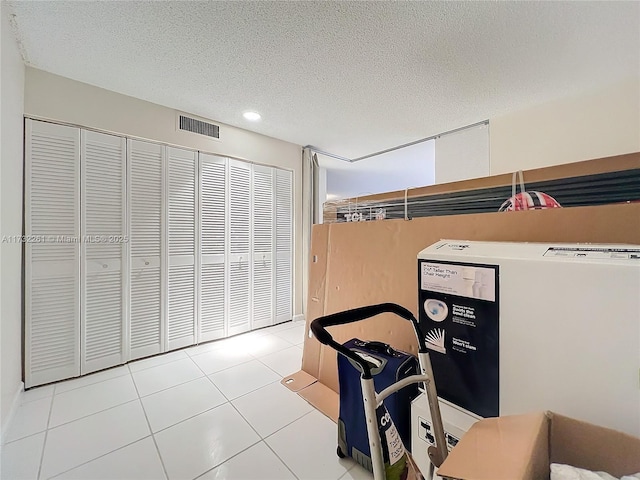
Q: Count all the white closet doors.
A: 8